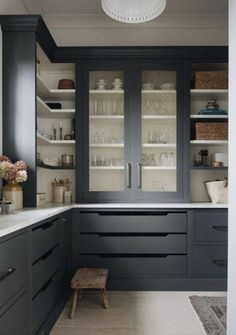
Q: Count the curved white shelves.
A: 3